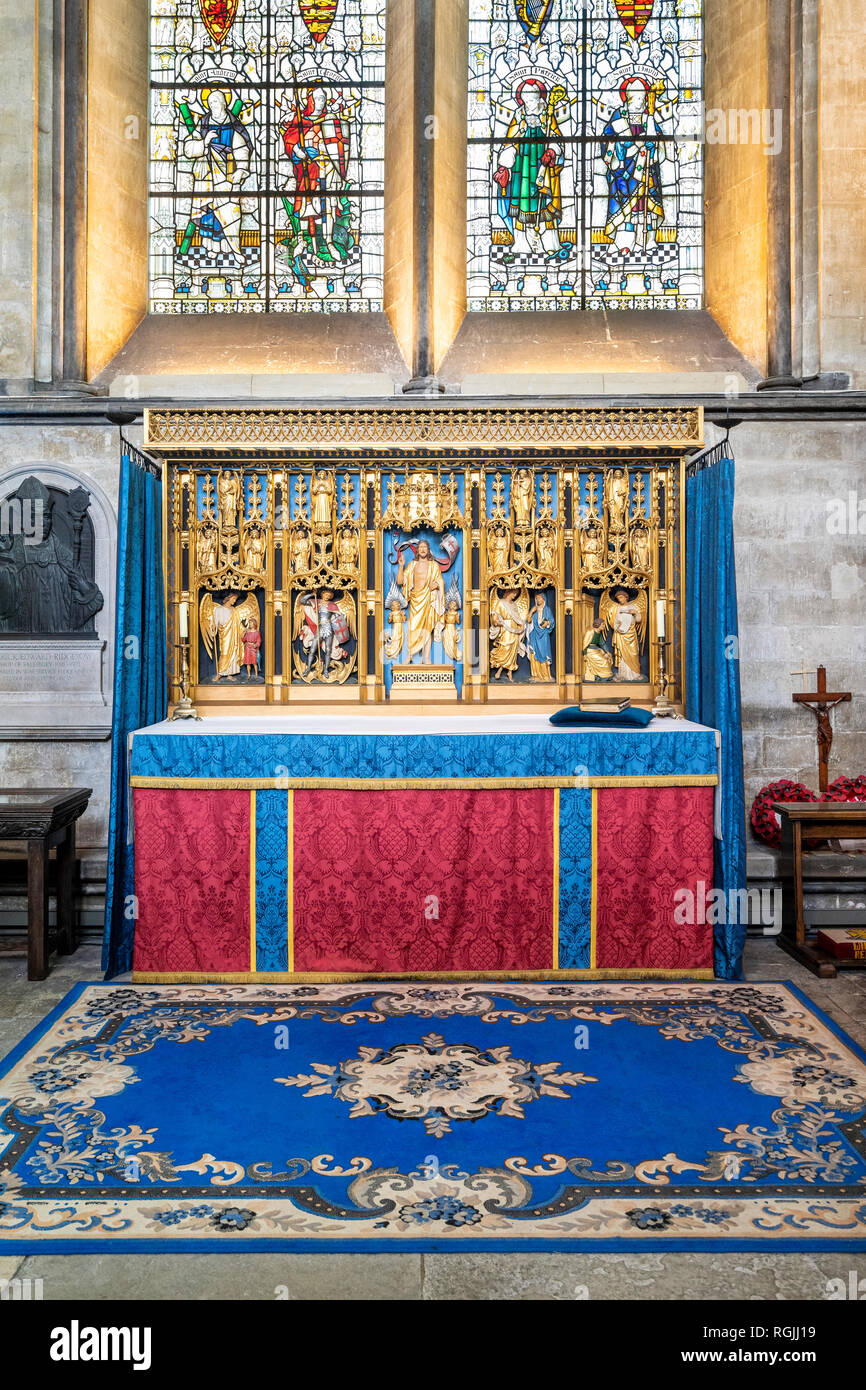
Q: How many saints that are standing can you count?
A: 4